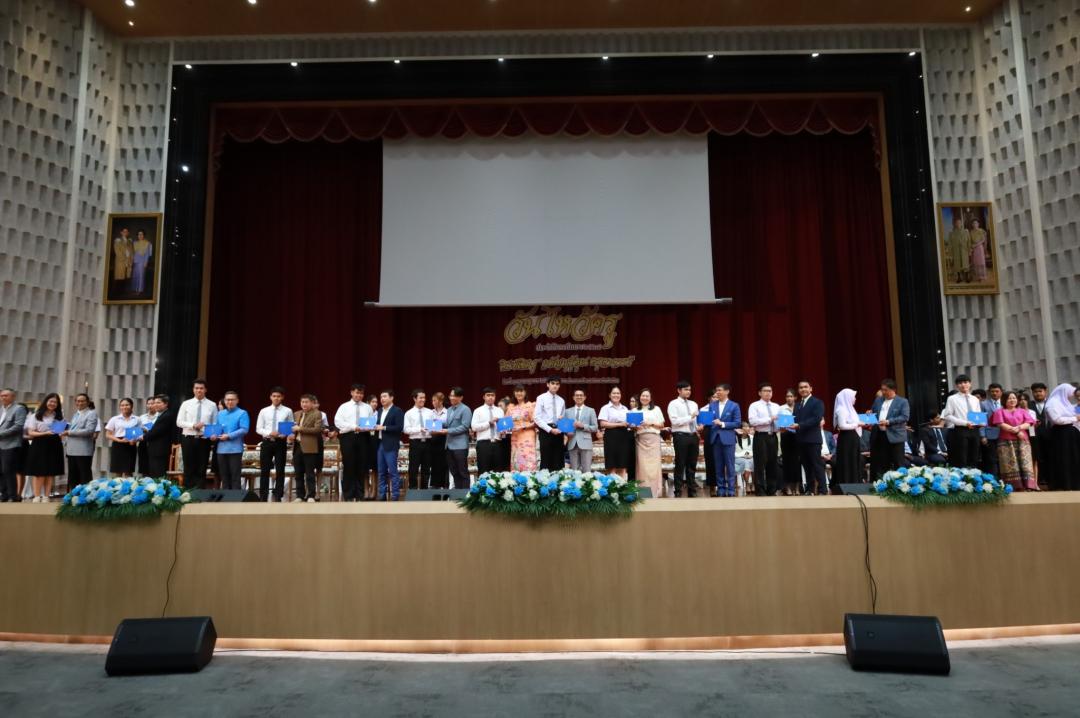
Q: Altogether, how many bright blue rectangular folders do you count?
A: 15